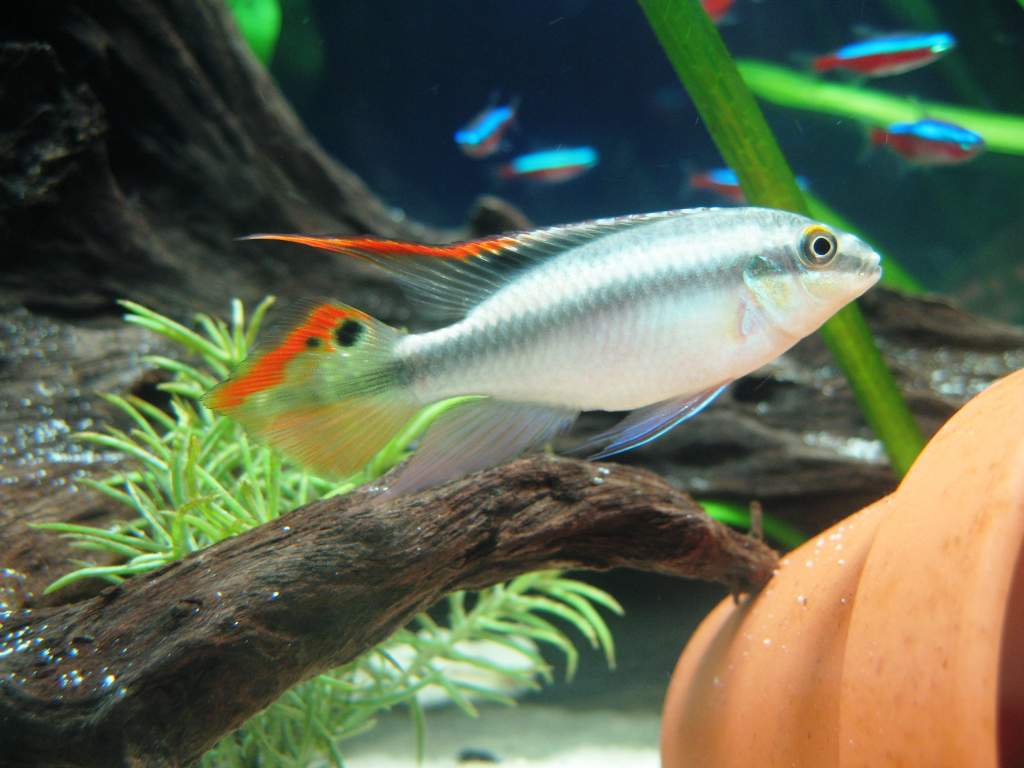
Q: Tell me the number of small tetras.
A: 6